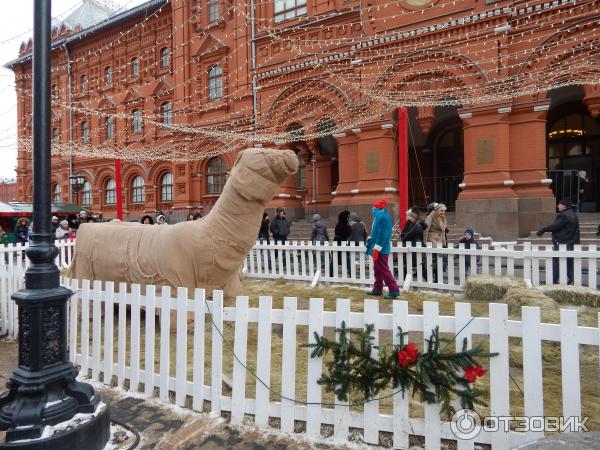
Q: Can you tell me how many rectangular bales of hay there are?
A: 3